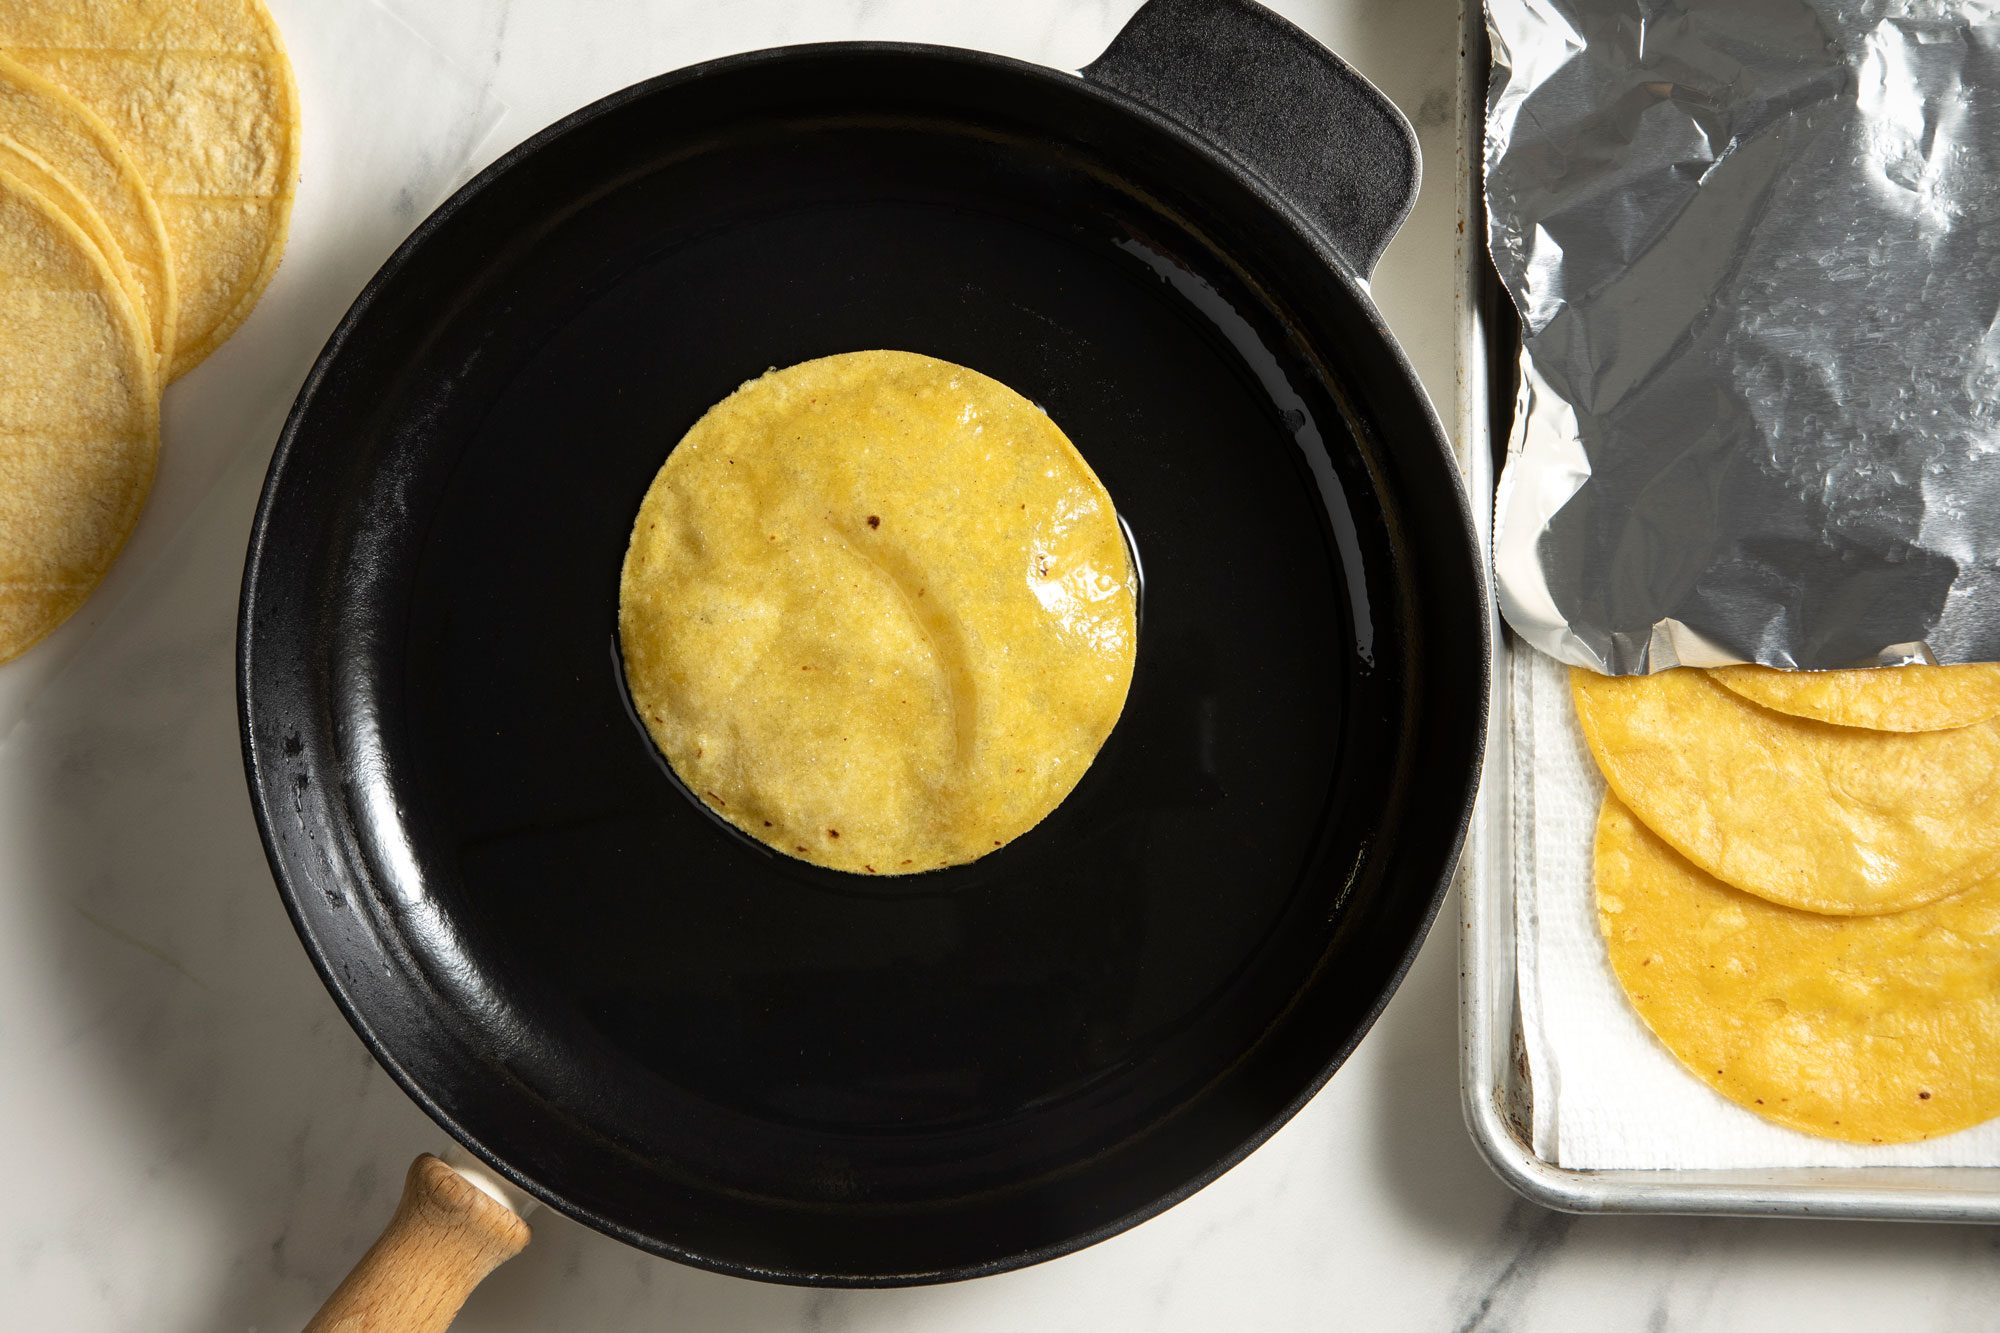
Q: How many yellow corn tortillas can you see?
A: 8